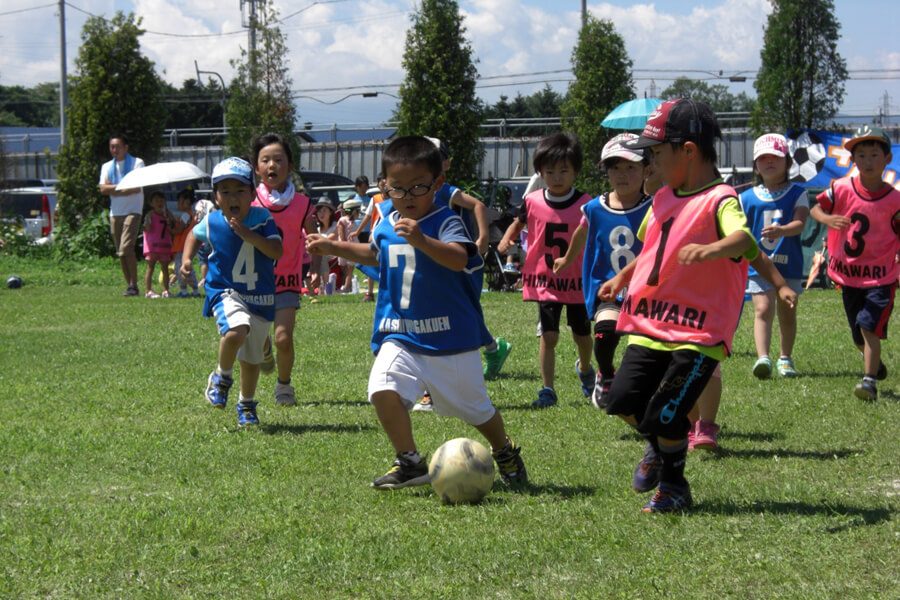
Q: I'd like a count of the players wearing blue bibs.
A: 5